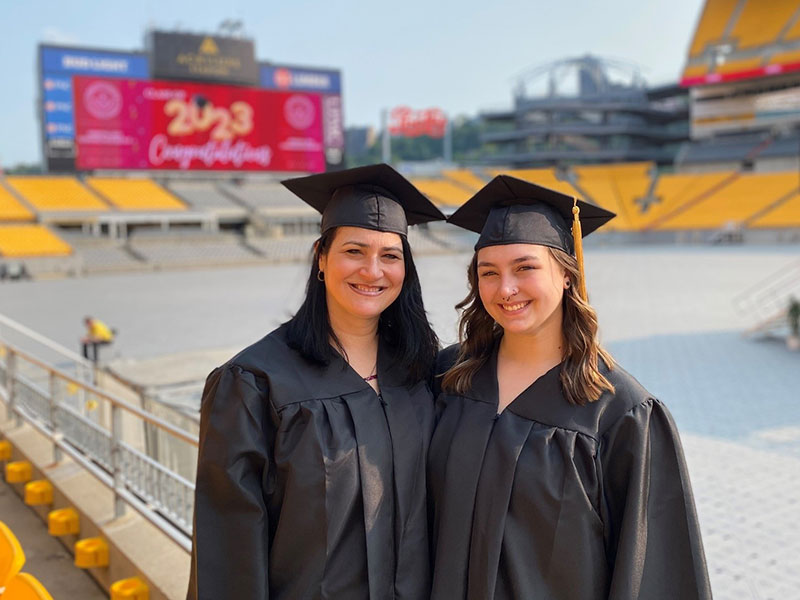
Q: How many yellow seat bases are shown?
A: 6